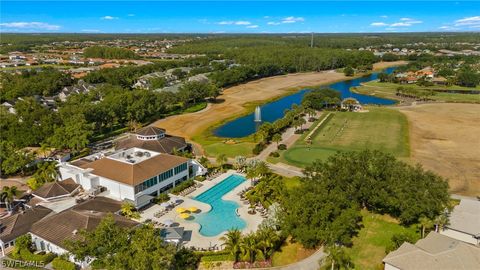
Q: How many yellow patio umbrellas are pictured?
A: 3